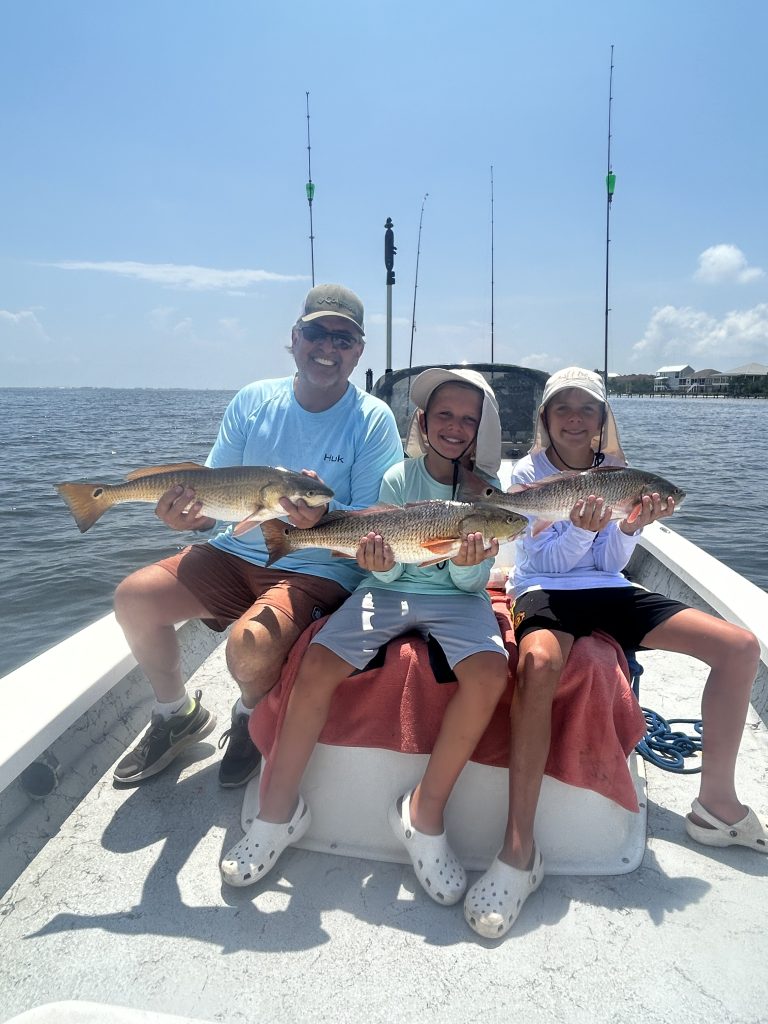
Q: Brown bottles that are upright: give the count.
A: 0